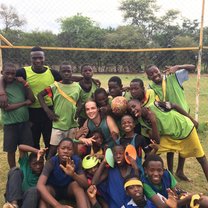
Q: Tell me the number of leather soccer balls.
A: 1